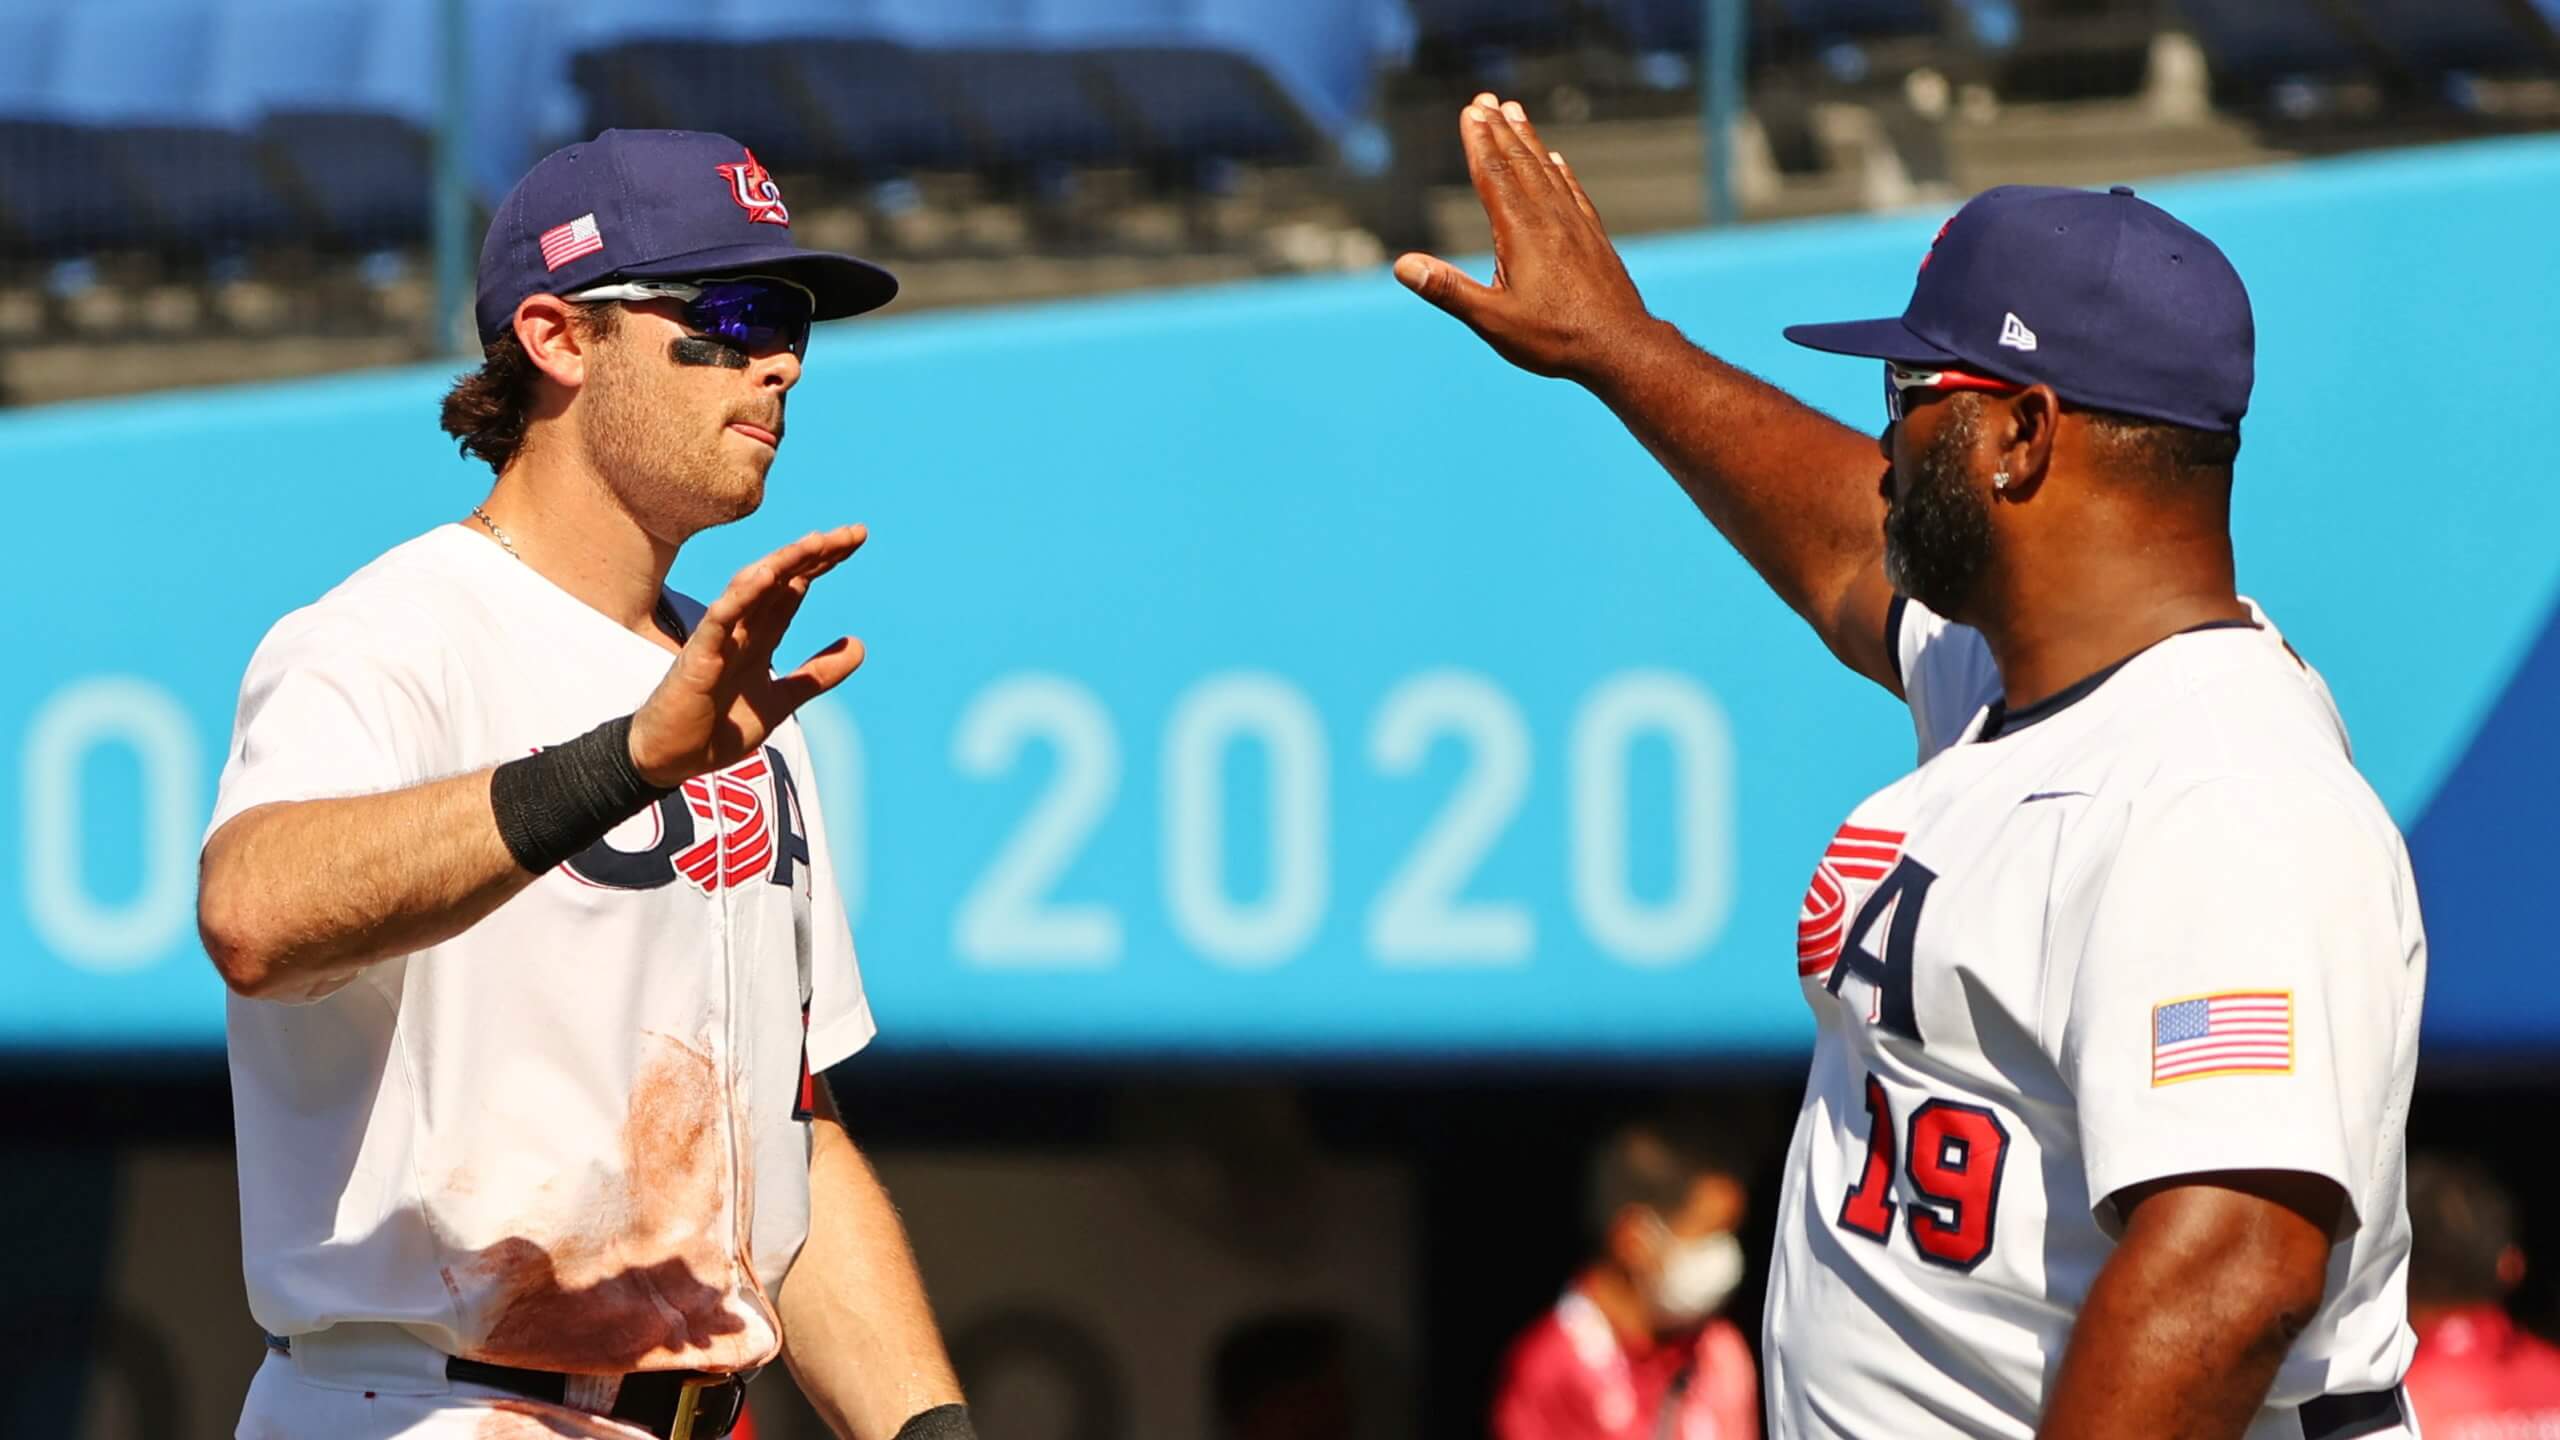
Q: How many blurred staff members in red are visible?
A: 2